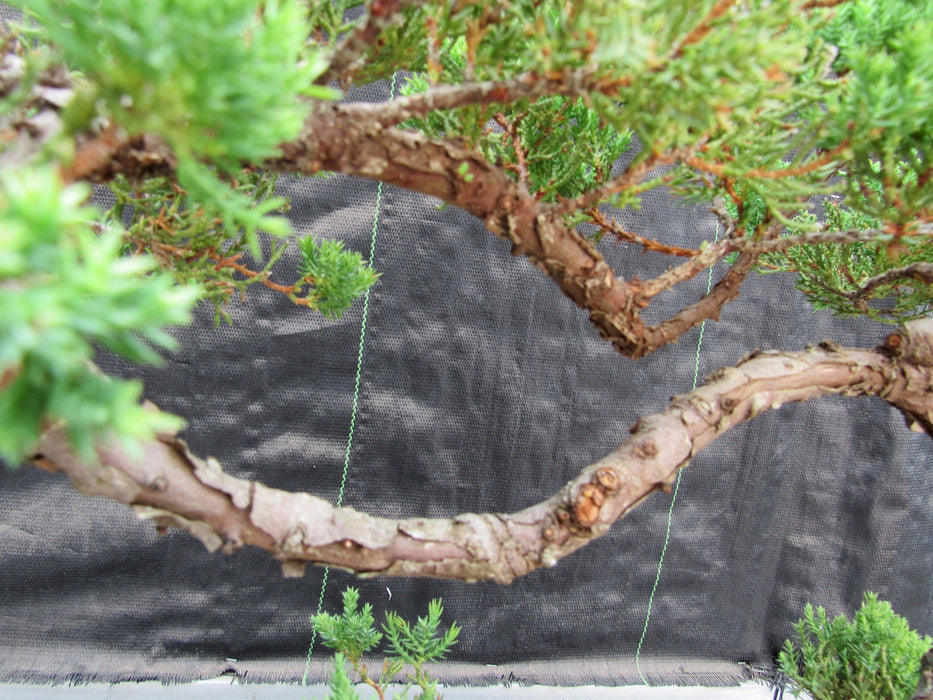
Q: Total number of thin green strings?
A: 2